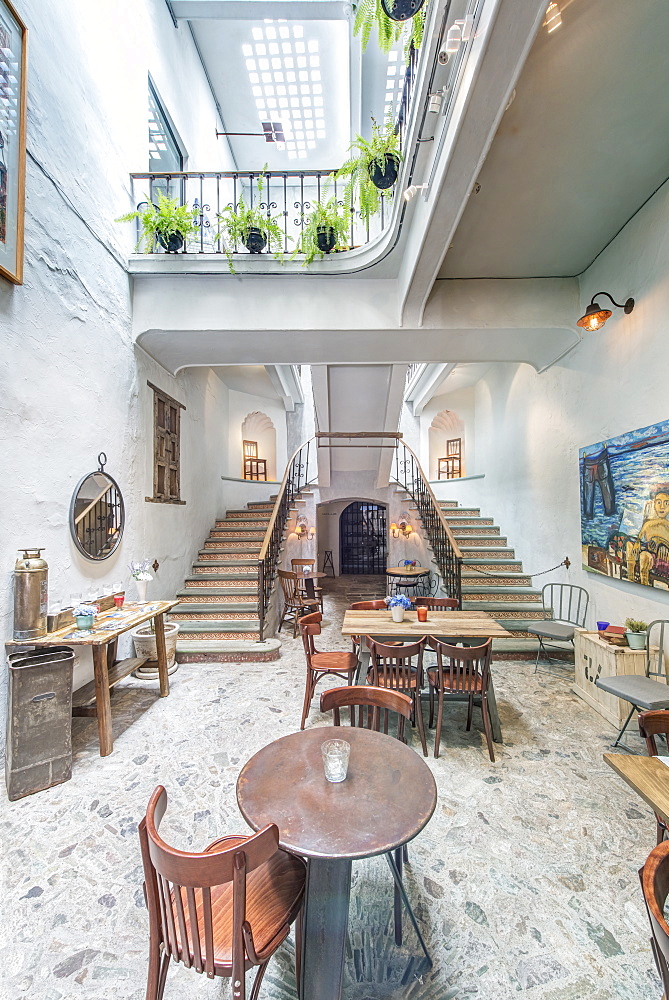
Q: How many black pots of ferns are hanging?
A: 5